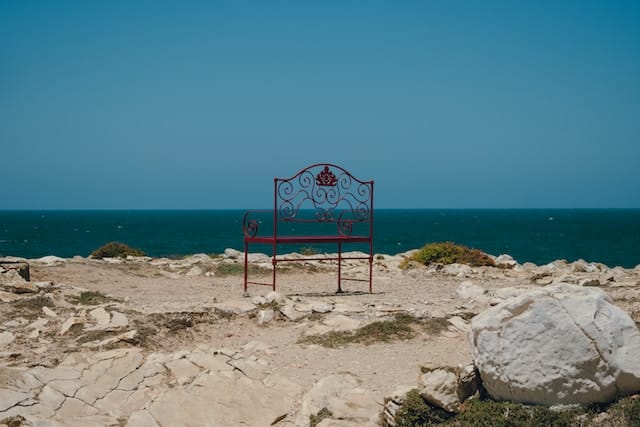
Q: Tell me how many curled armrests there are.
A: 2